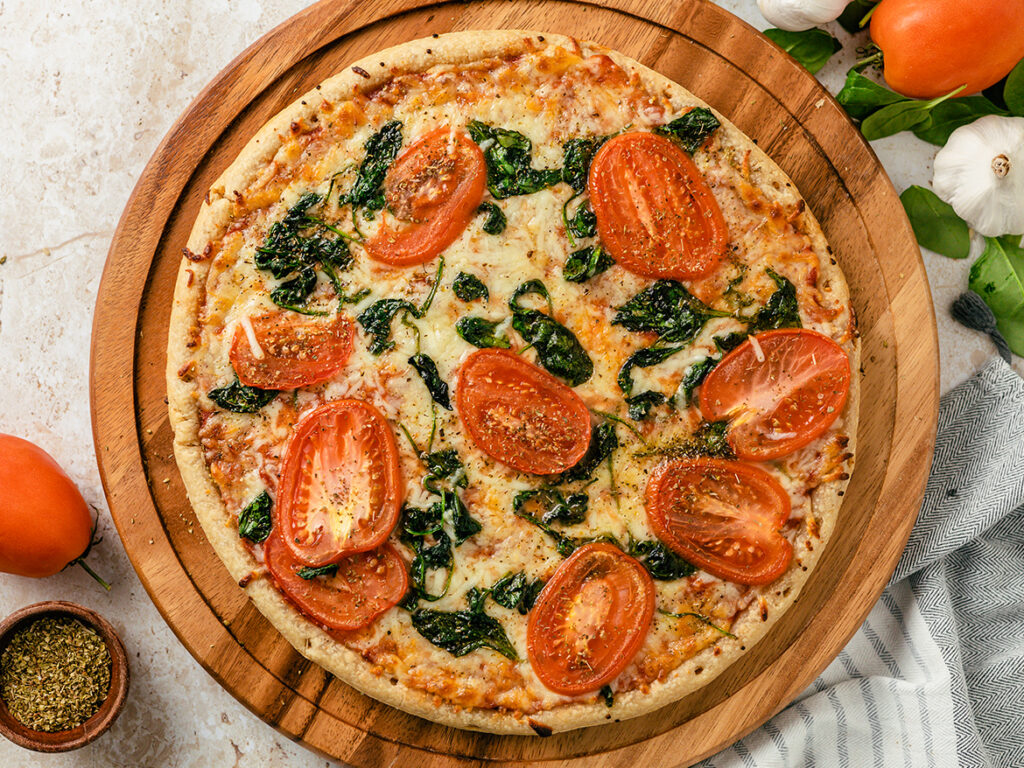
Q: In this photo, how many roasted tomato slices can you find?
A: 9